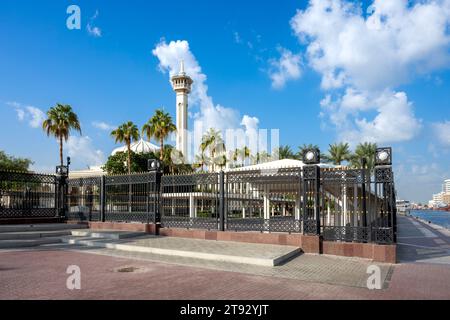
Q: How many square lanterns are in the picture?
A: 4